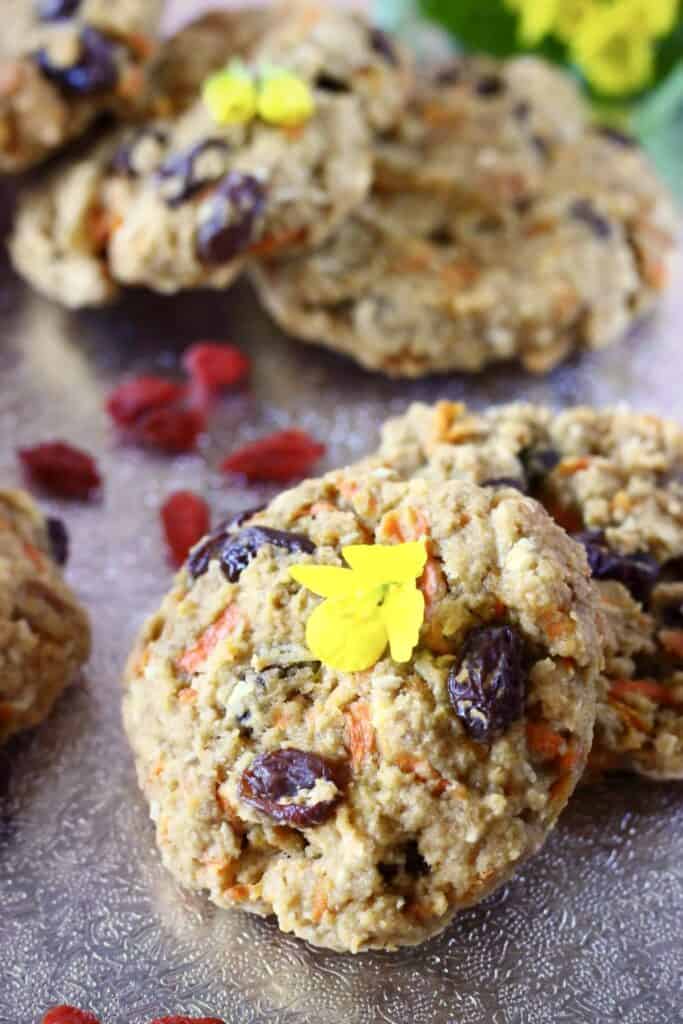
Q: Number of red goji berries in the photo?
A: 8